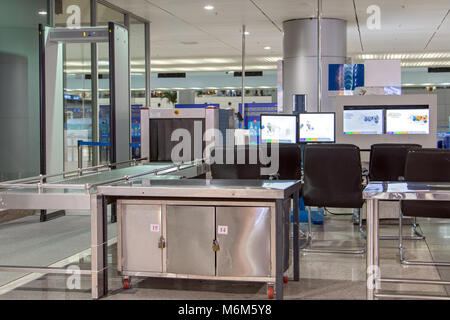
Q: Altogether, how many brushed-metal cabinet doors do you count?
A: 3